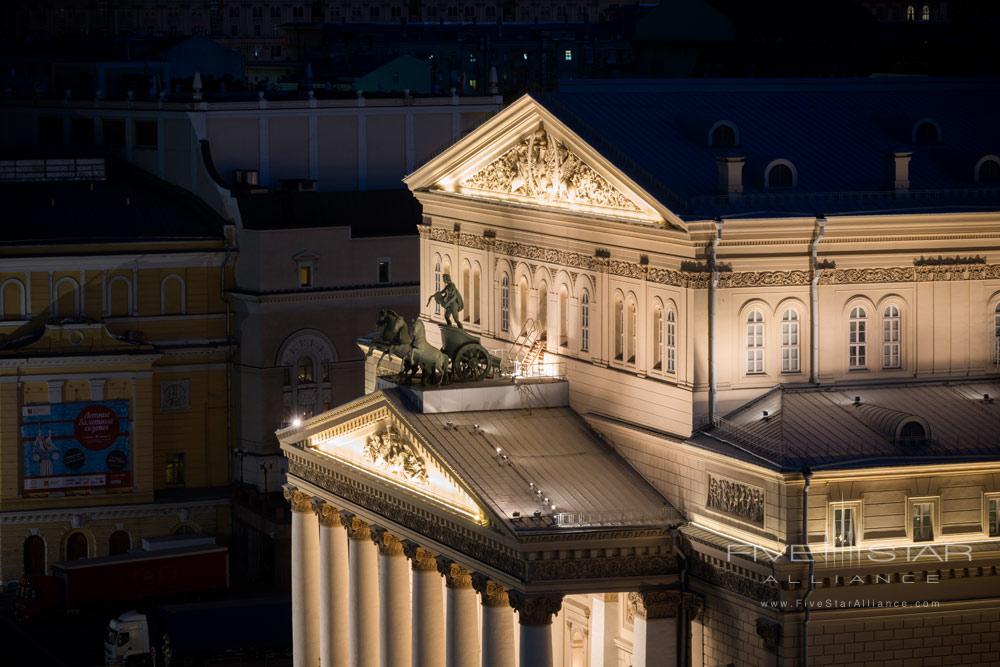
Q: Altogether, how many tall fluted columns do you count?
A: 8